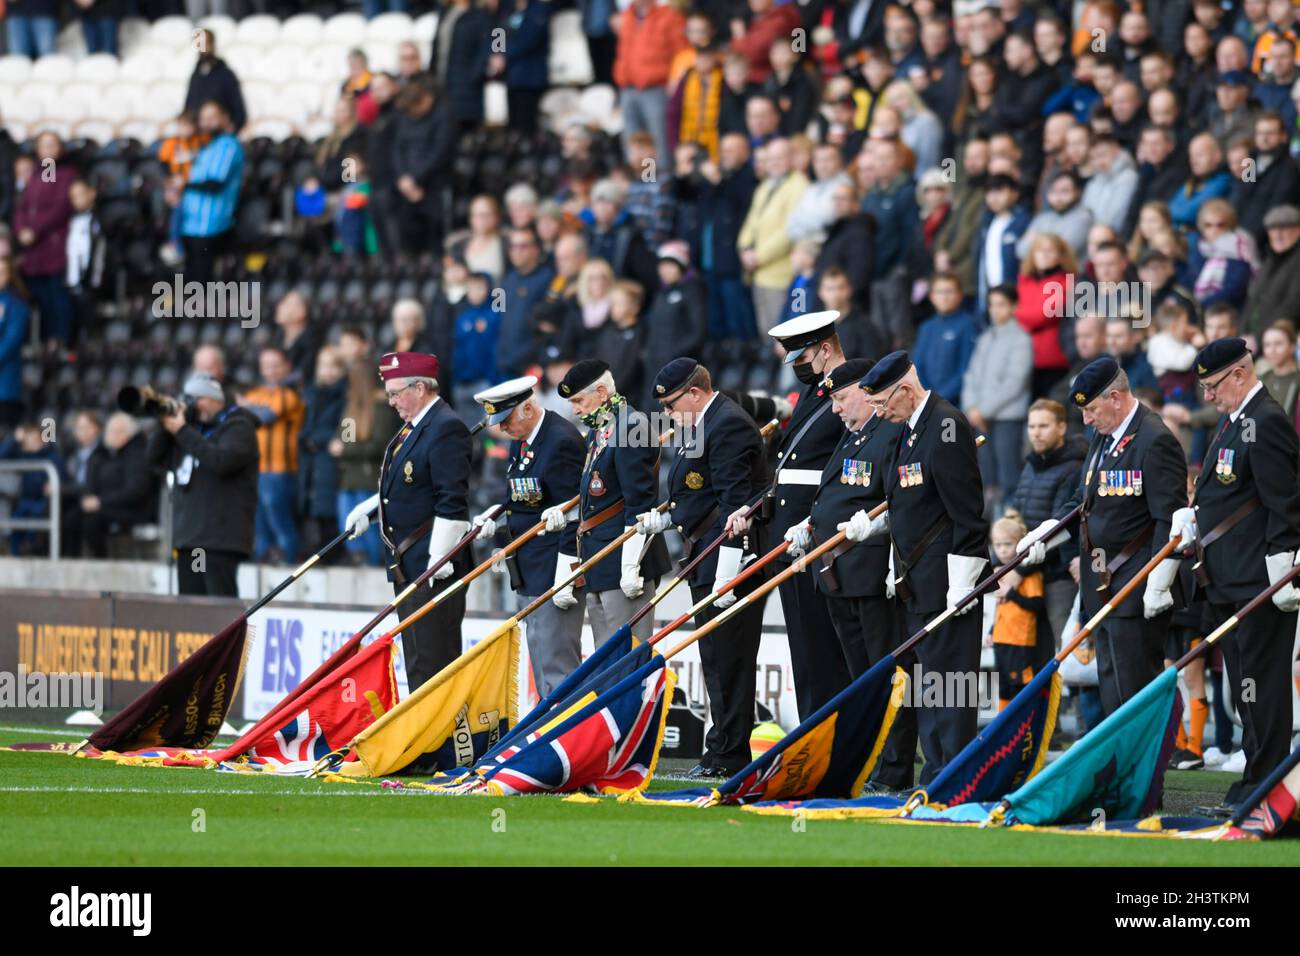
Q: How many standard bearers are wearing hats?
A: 9